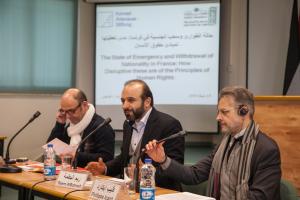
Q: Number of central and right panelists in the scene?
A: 2